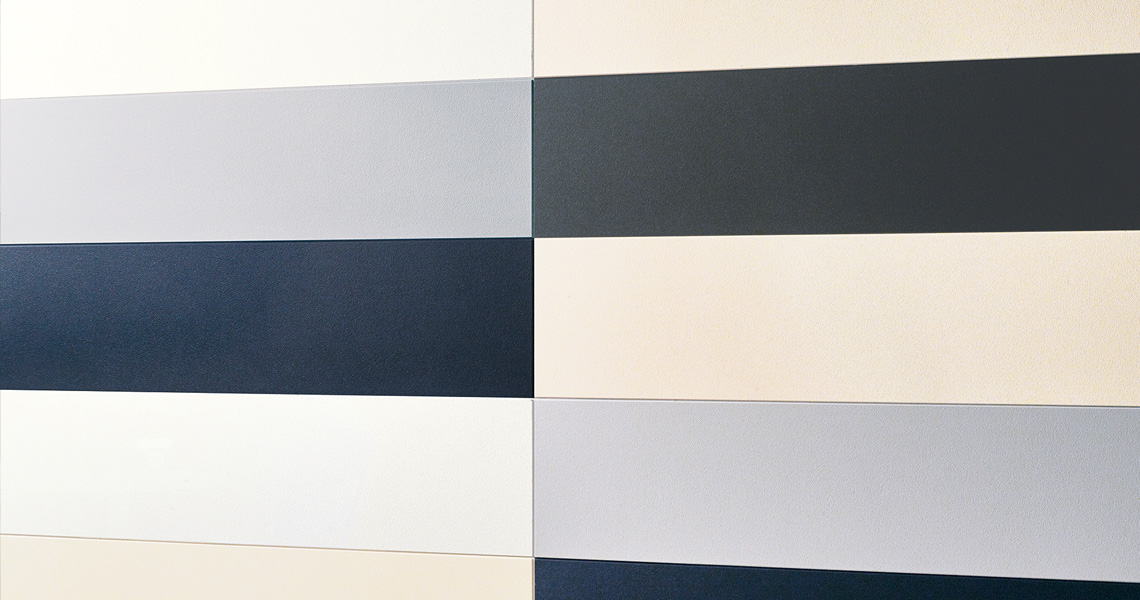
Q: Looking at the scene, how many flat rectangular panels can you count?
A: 10